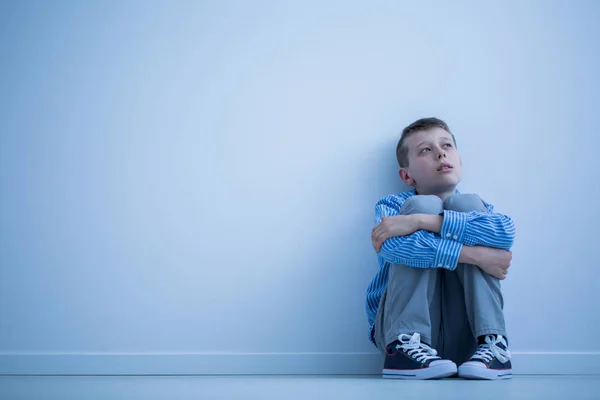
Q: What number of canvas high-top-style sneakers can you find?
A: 2